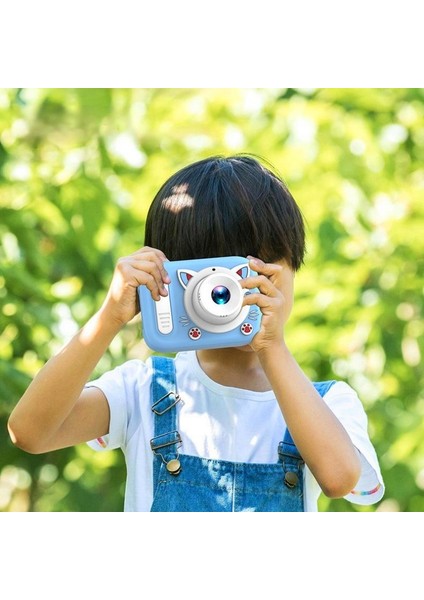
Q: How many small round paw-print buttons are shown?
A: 2